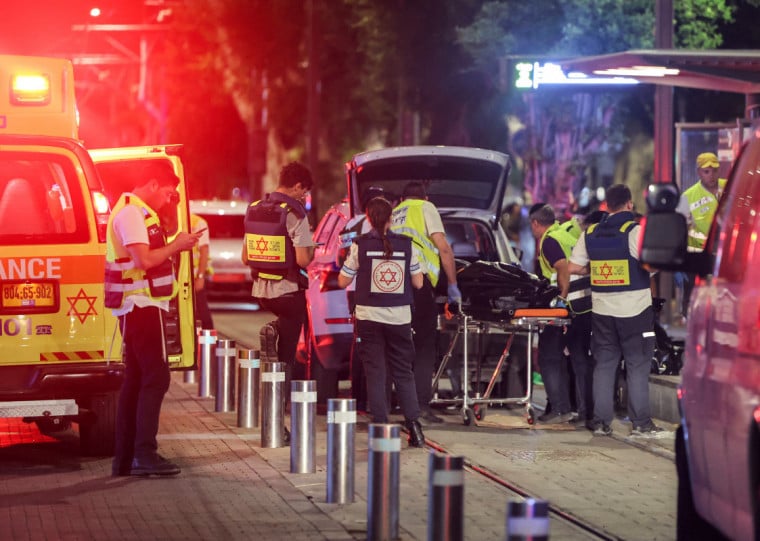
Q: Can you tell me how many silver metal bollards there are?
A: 10